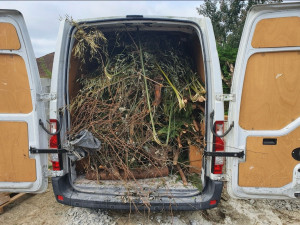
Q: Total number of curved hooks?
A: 2